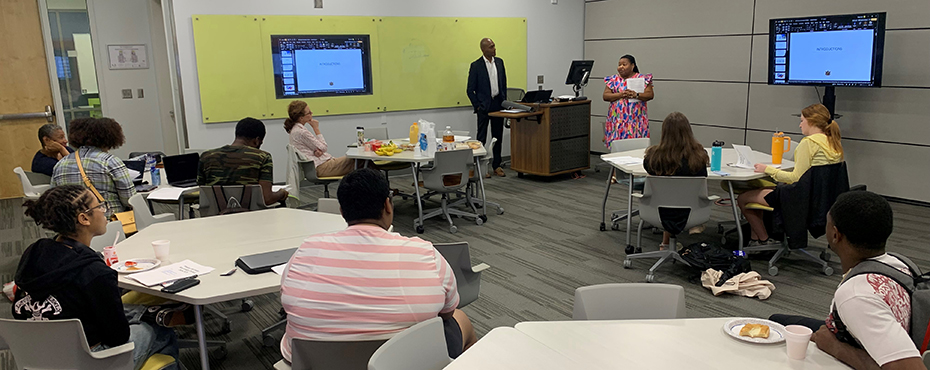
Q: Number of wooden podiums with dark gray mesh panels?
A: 1